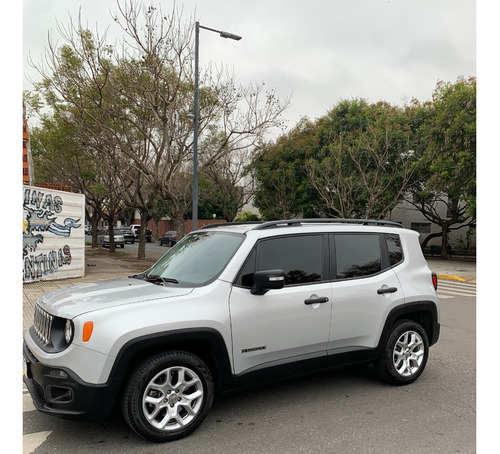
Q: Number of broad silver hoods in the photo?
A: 1